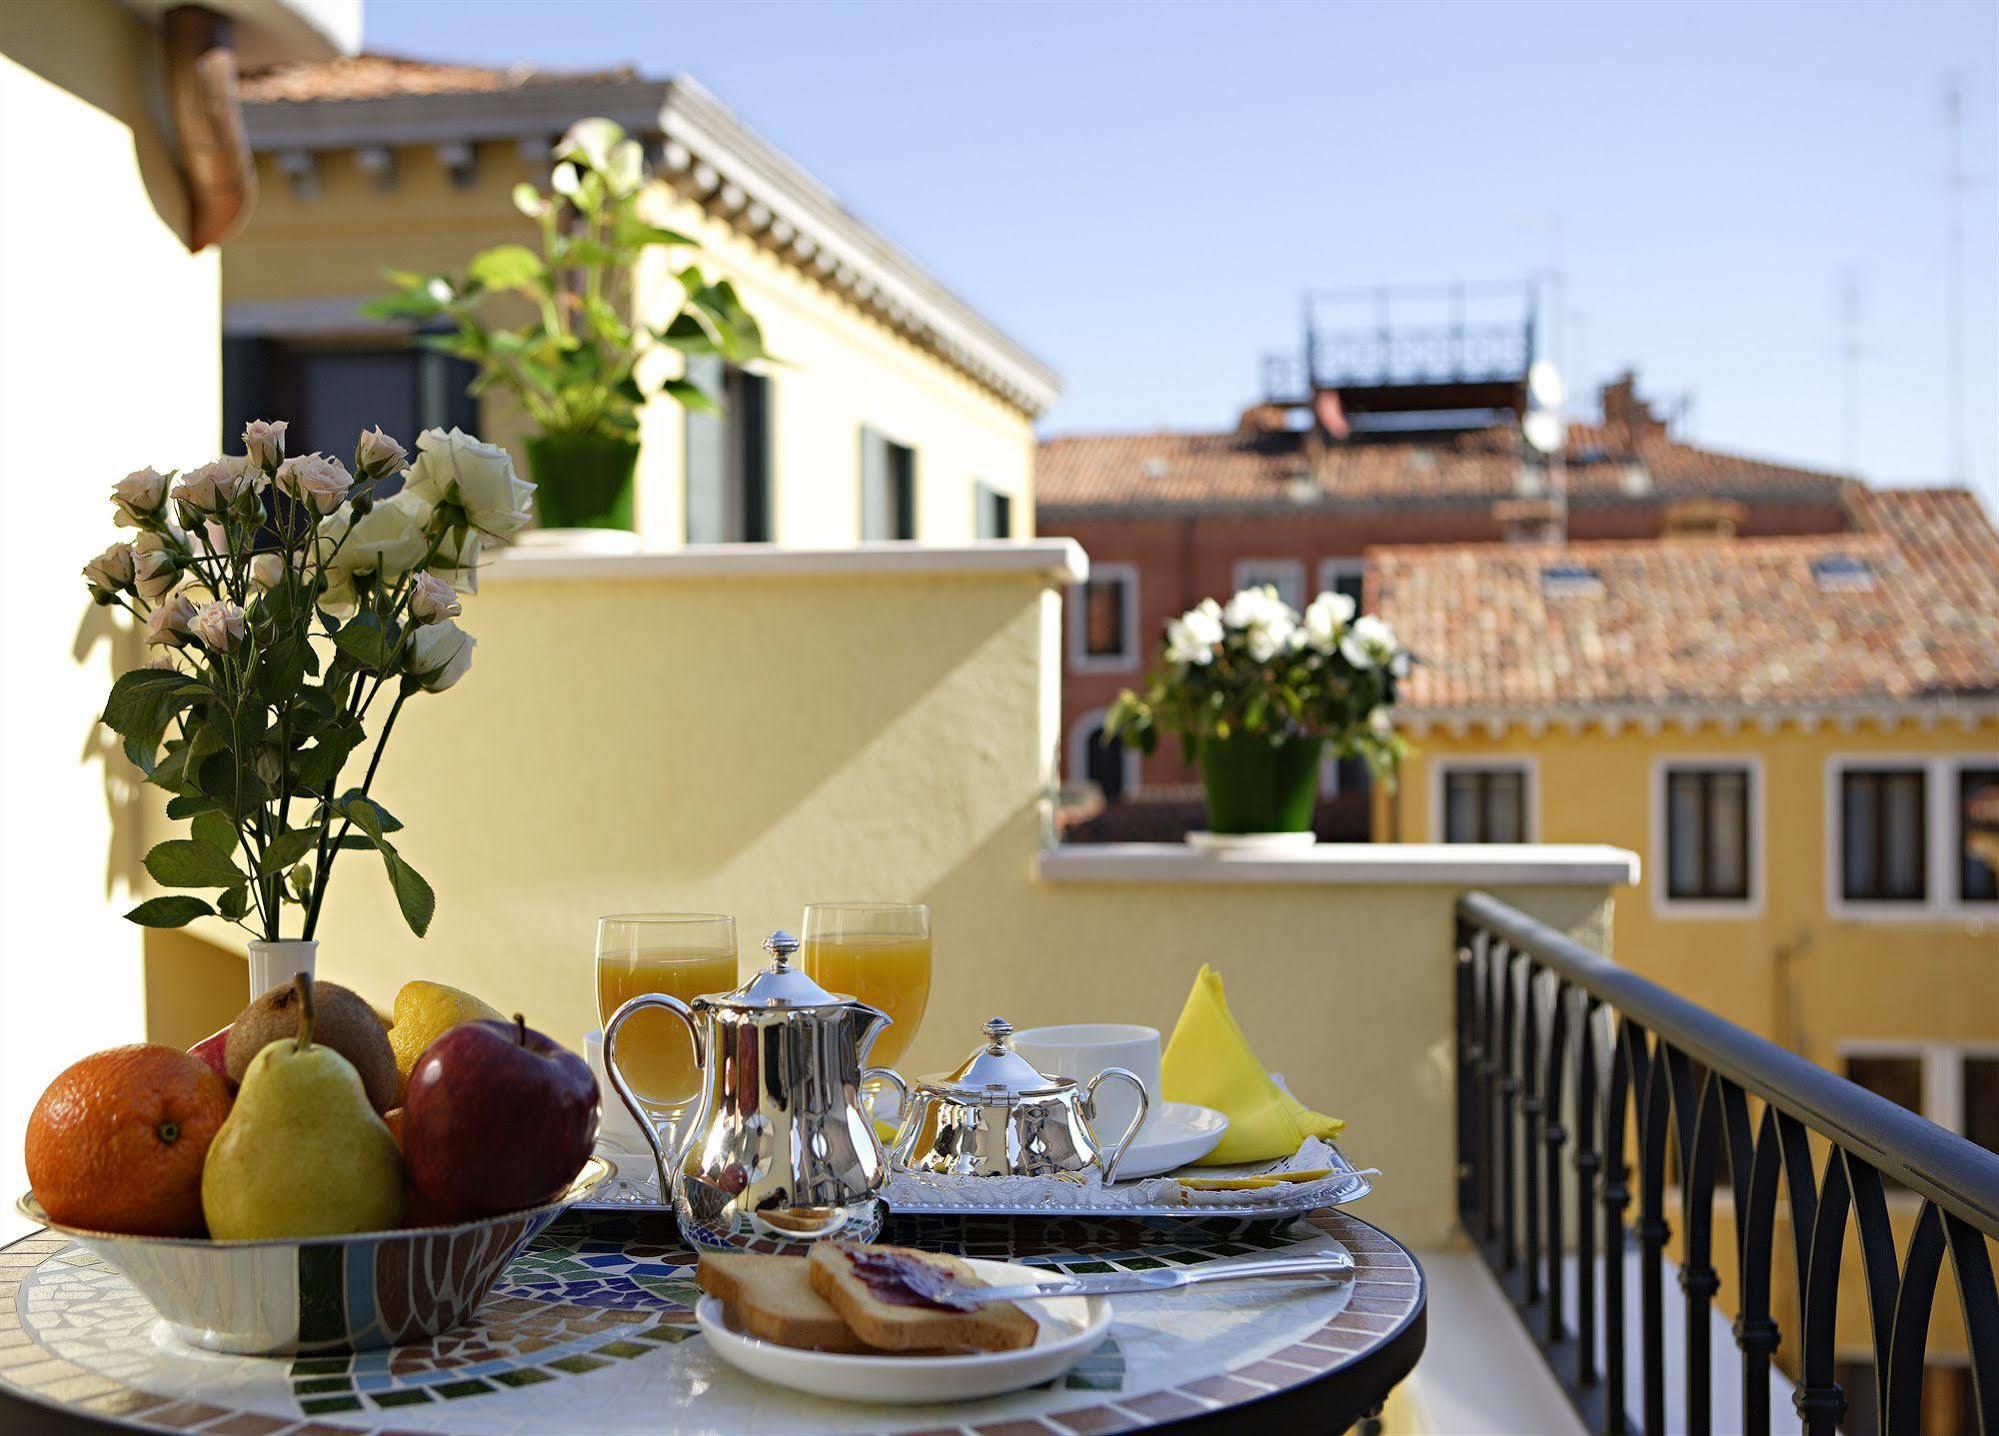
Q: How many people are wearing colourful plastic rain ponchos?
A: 0